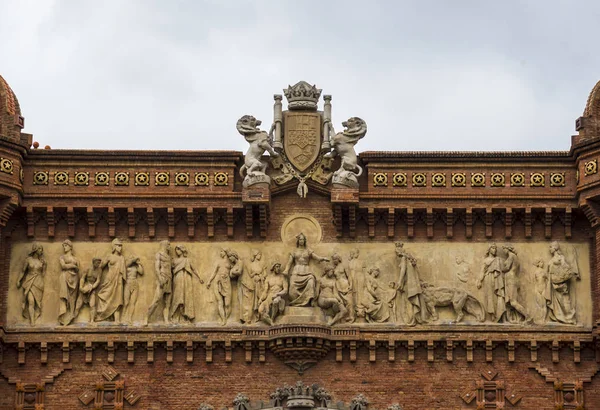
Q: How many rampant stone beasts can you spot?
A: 2